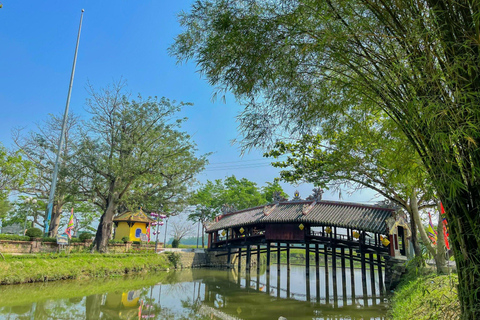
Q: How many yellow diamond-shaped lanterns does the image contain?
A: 6